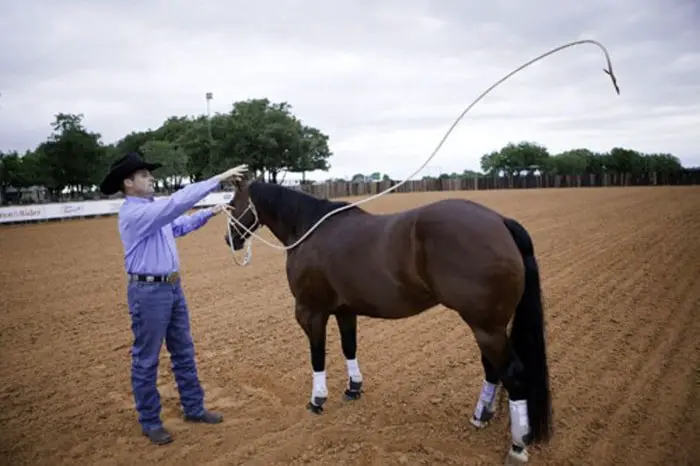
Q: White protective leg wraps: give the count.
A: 4